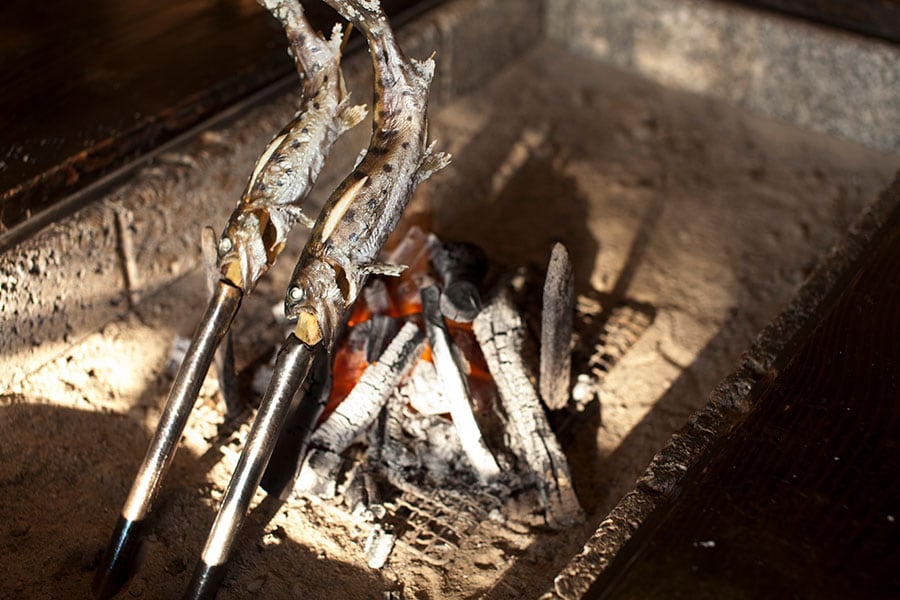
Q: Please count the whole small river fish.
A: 2